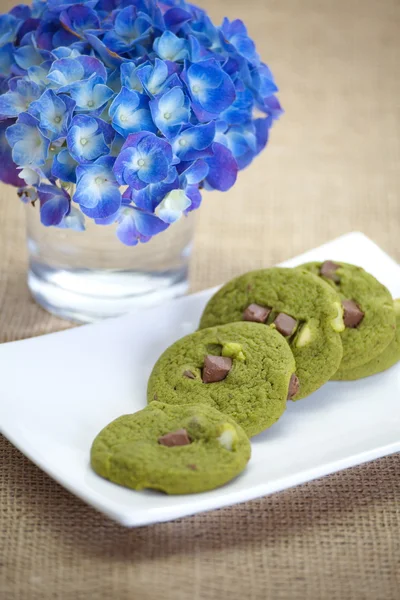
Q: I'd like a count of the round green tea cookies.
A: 5